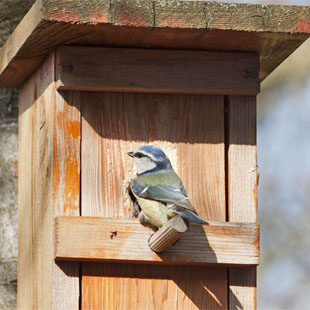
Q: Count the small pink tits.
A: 0